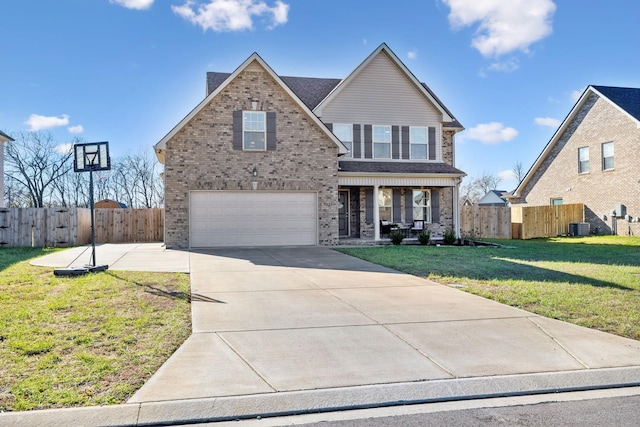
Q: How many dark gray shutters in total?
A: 12